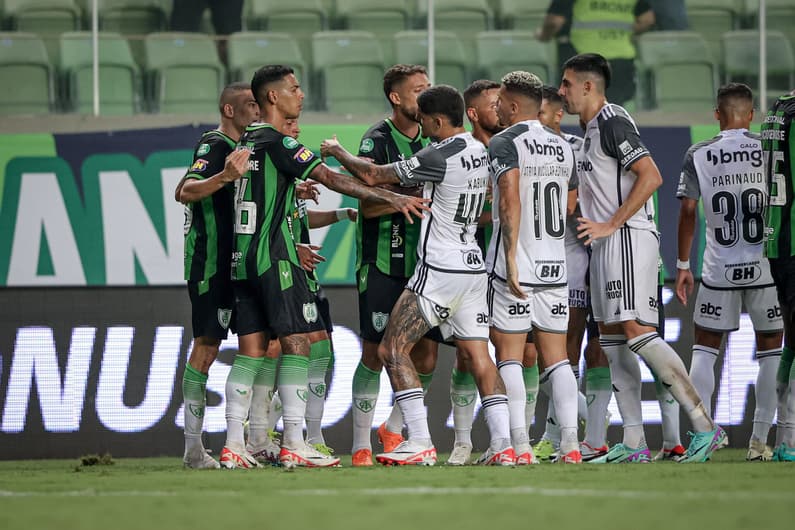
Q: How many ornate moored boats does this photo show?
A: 0